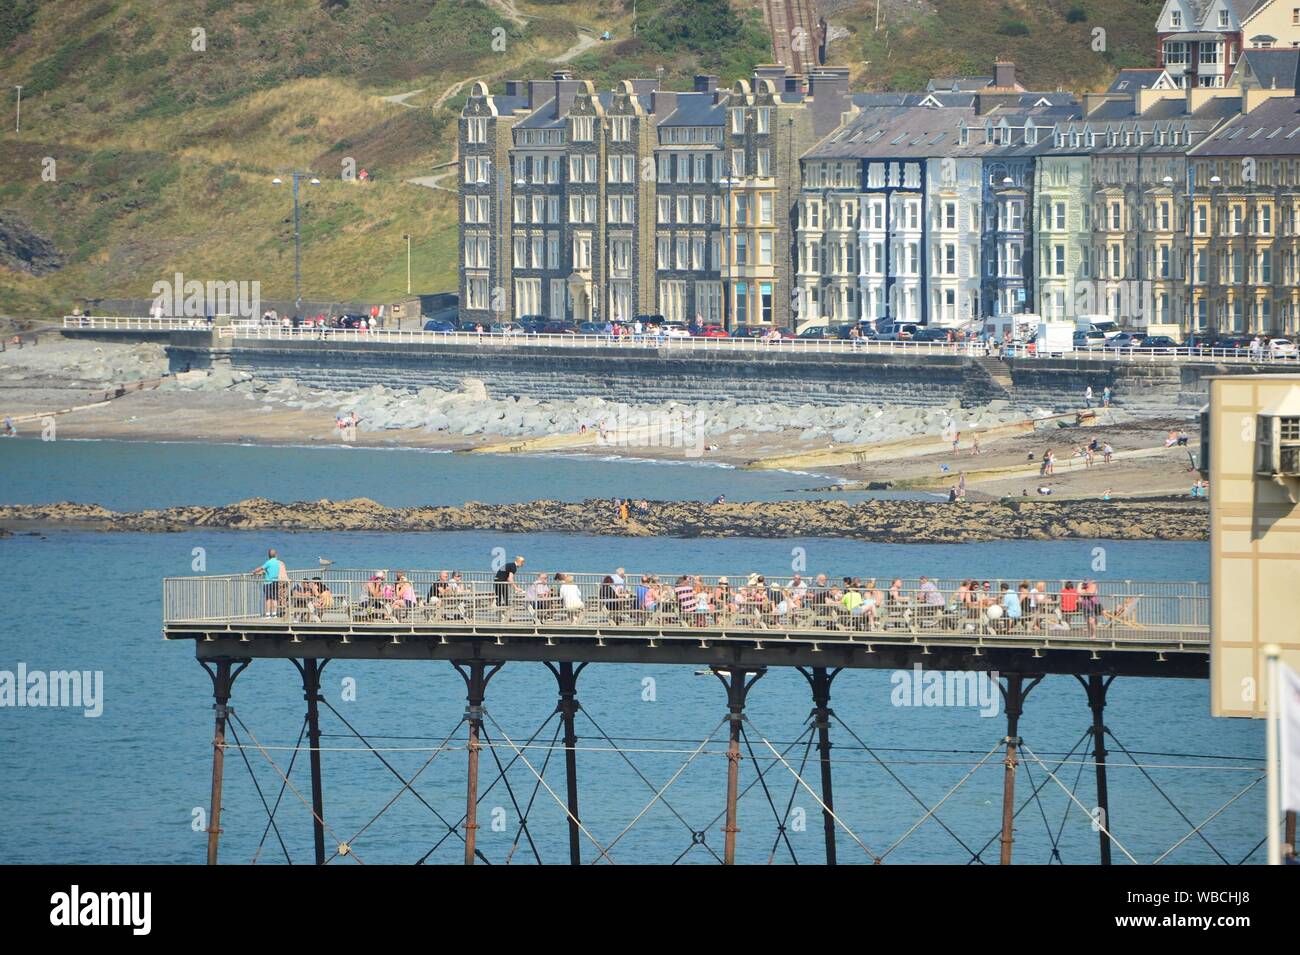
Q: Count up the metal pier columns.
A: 8